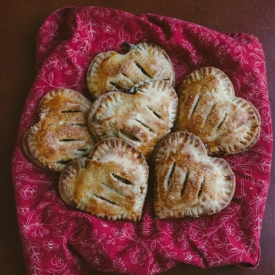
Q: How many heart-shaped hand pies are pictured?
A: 6